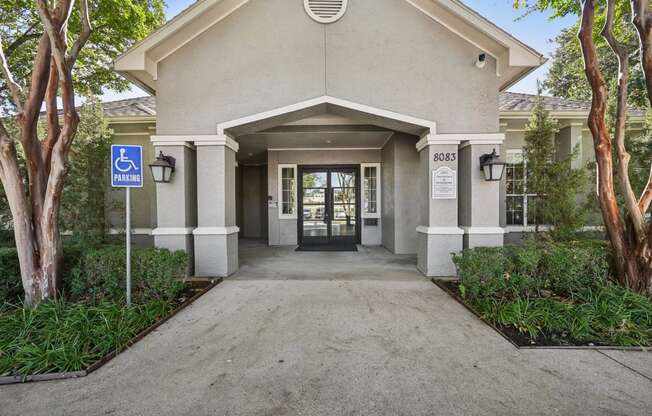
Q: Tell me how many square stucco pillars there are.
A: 4